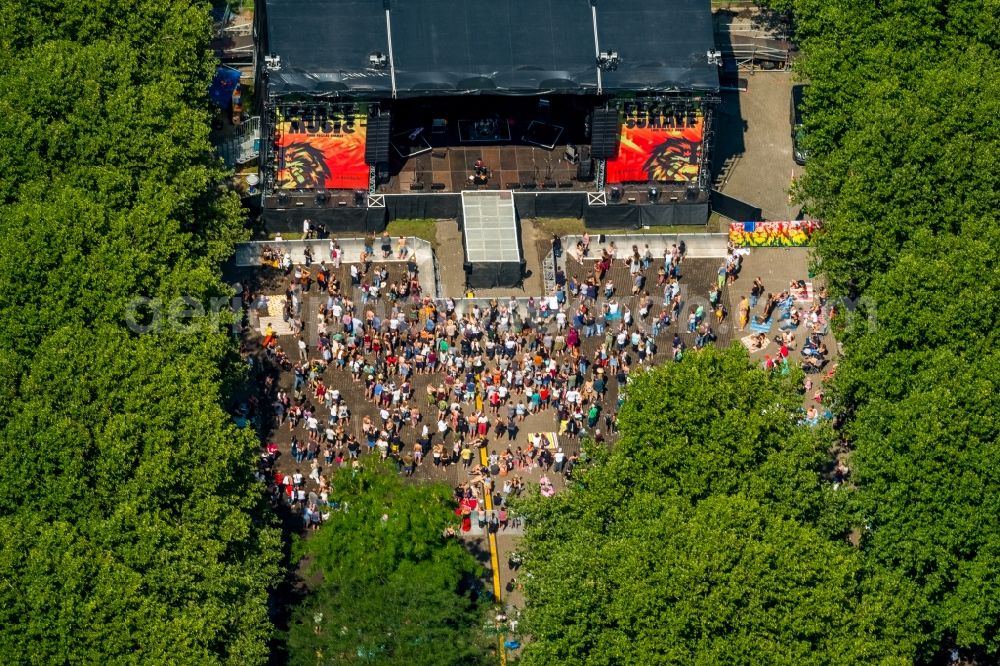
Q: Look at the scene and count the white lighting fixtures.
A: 4